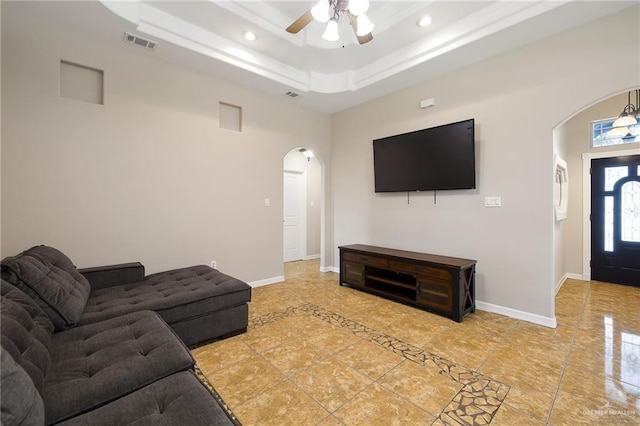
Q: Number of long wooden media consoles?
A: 1